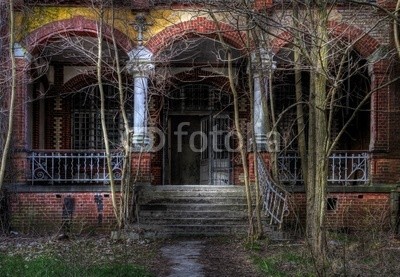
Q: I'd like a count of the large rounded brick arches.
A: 3